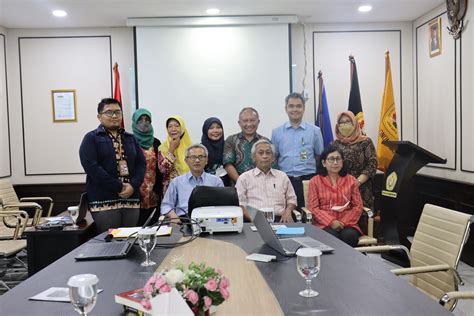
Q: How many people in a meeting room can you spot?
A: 10